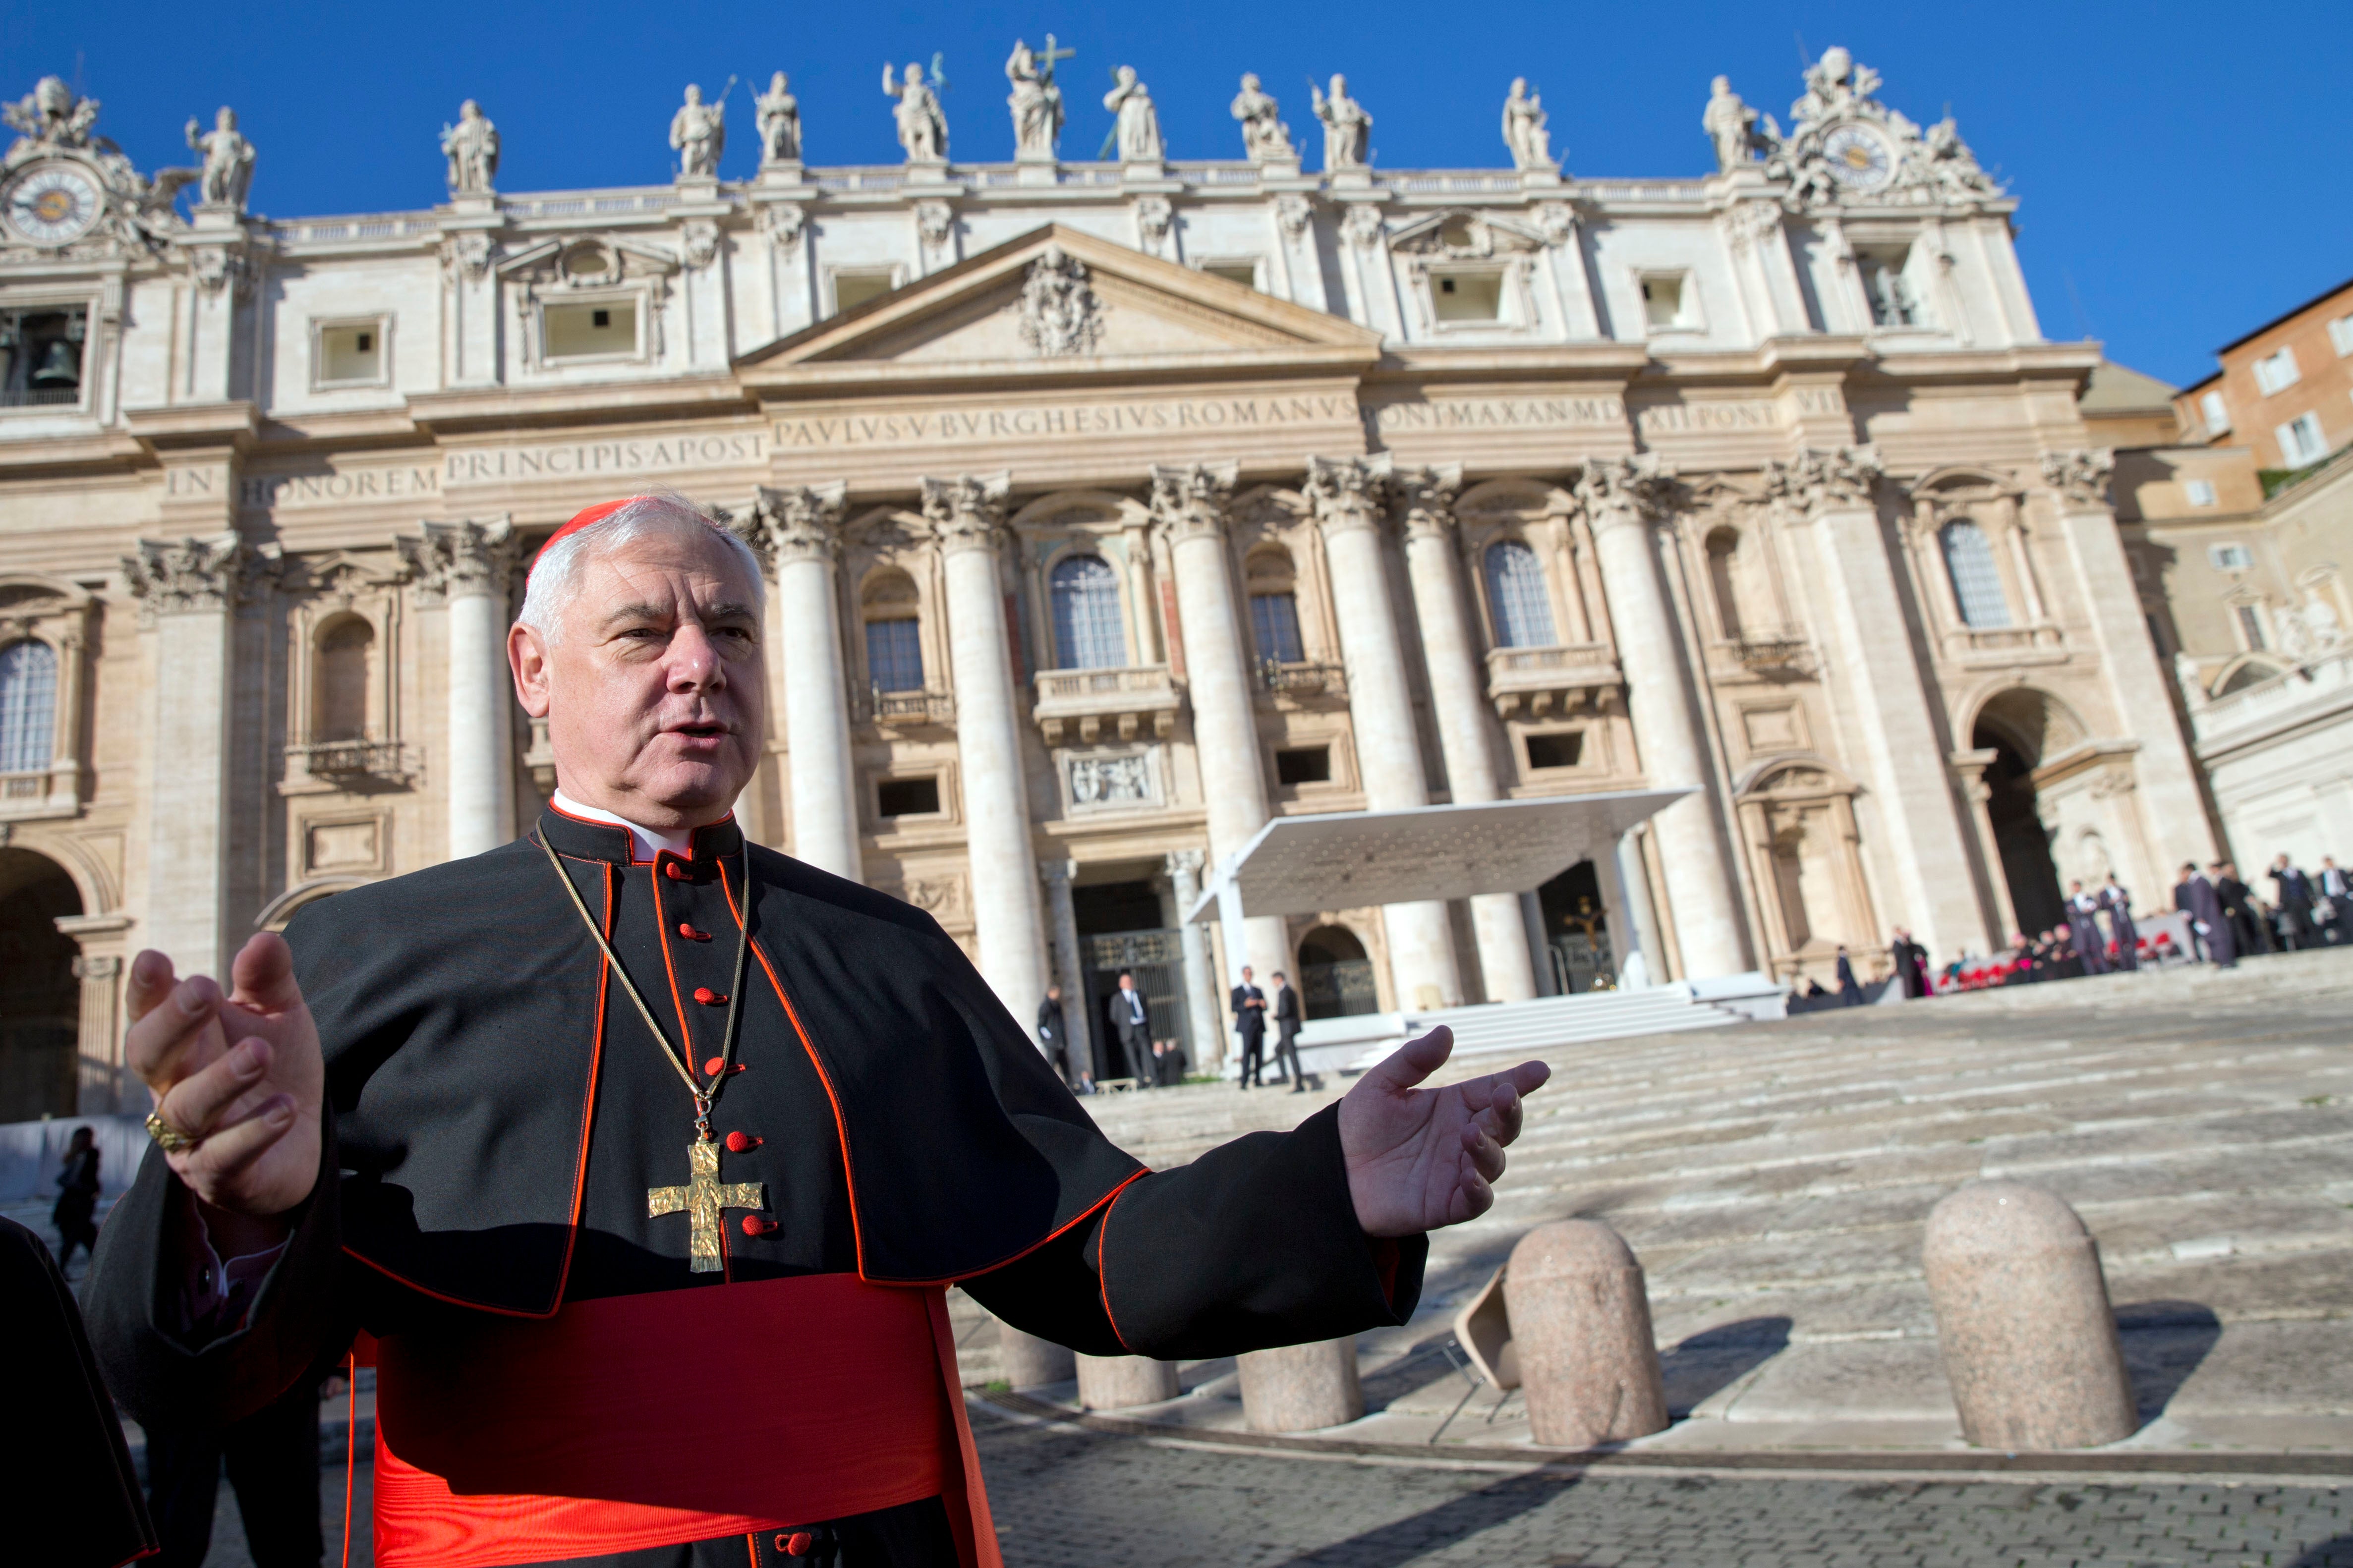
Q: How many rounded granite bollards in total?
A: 5